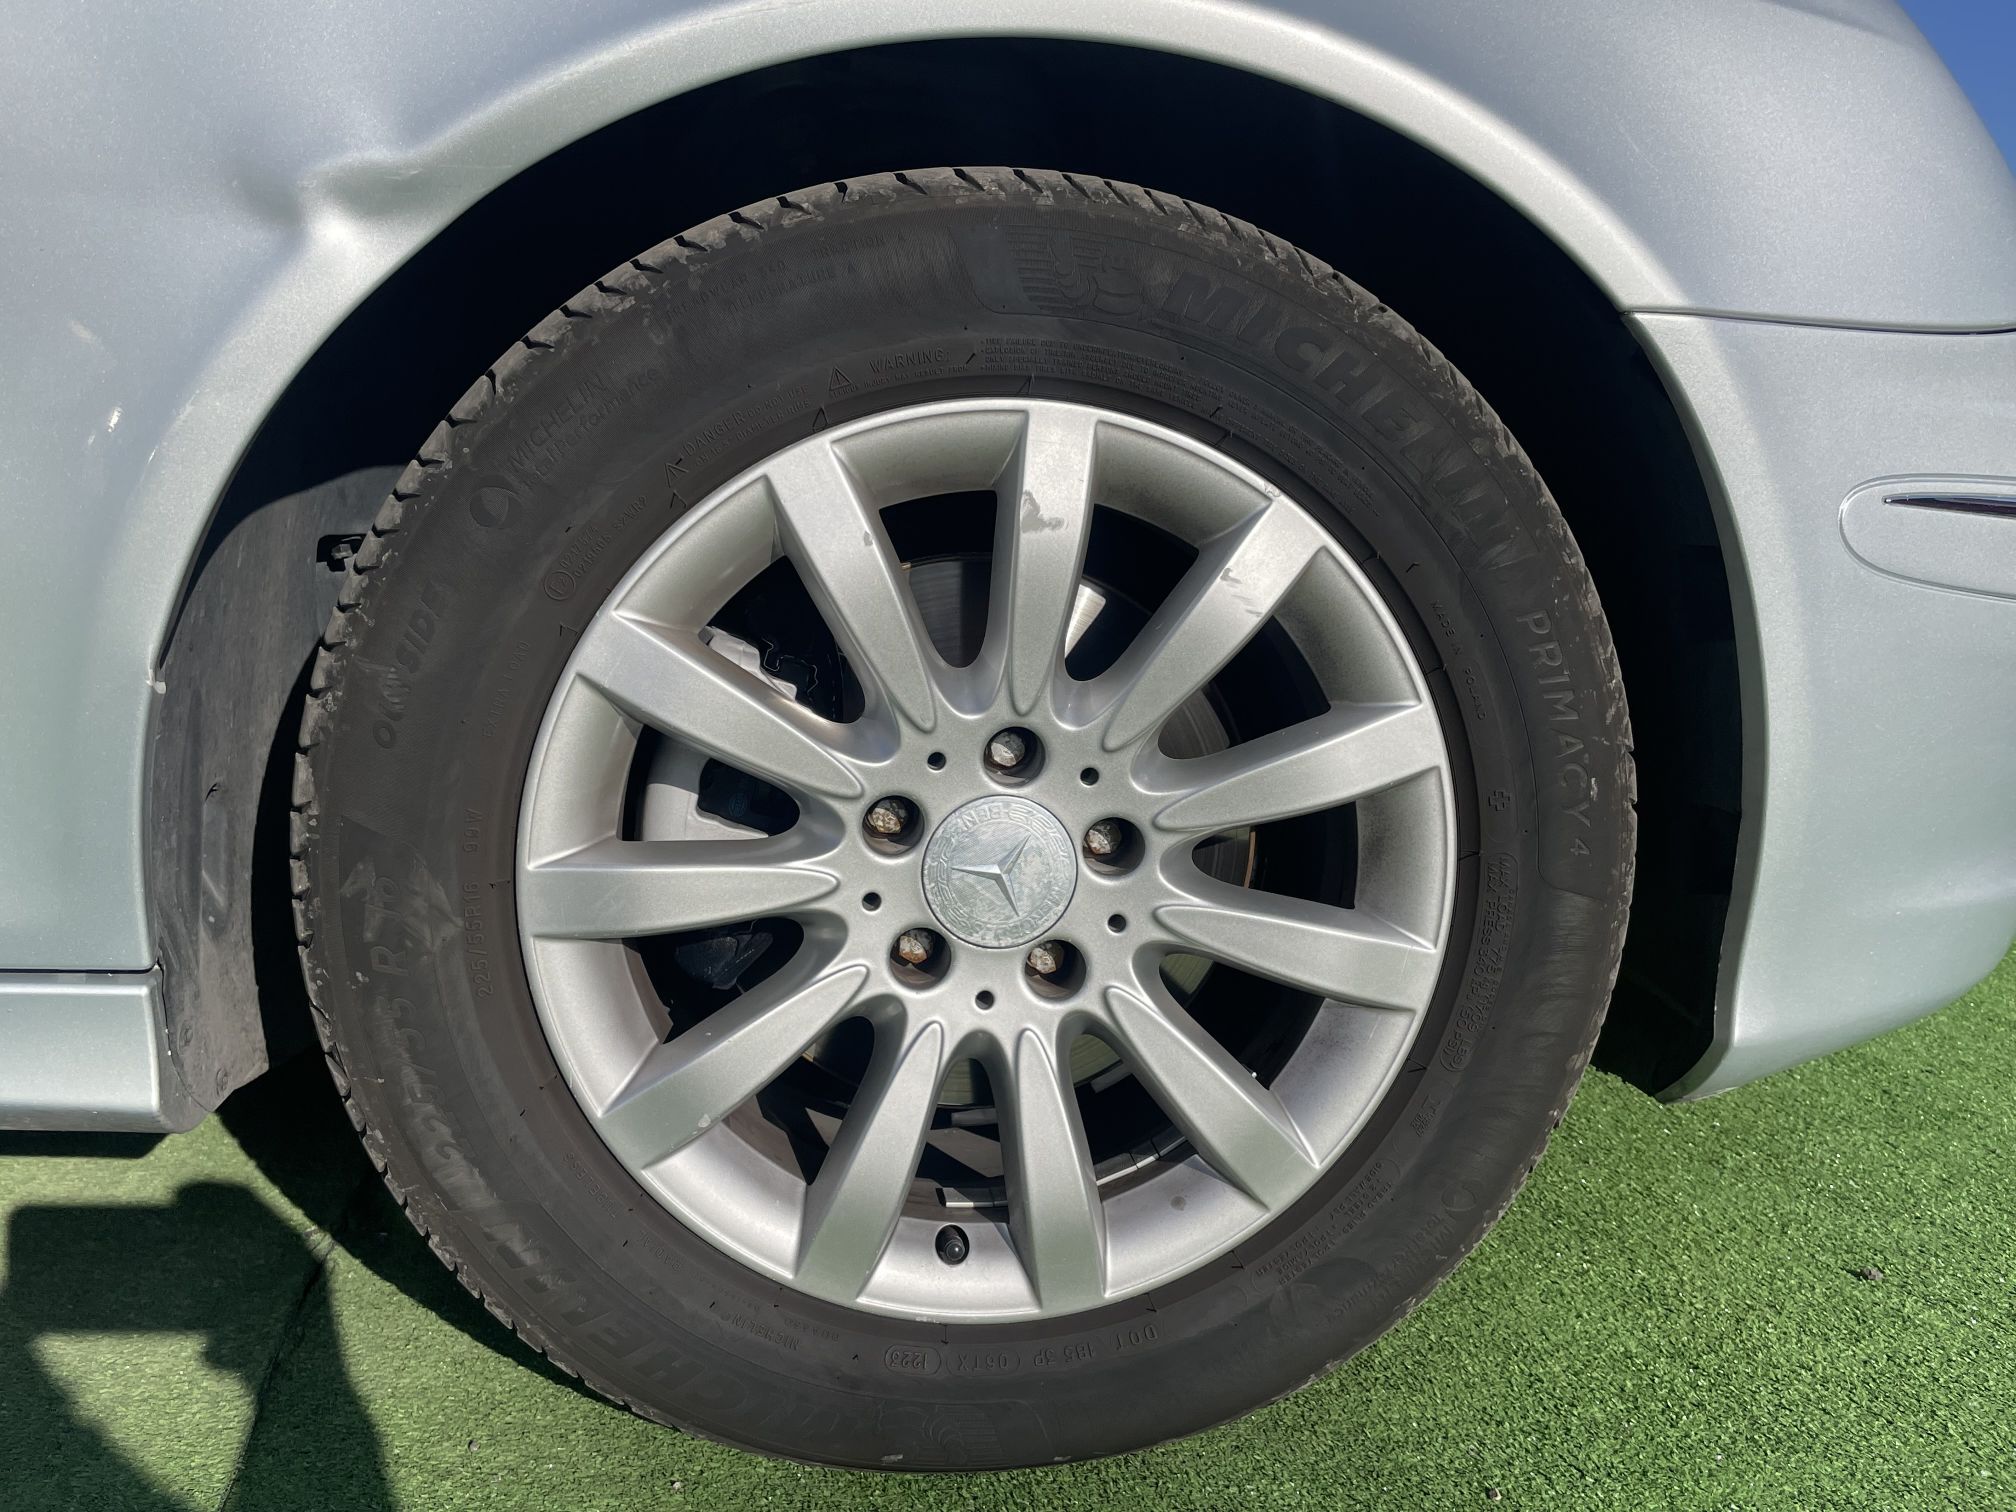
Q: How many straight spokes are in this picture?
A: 11